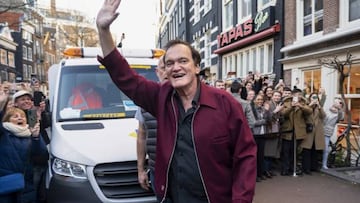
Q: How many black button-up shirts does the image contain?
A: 1